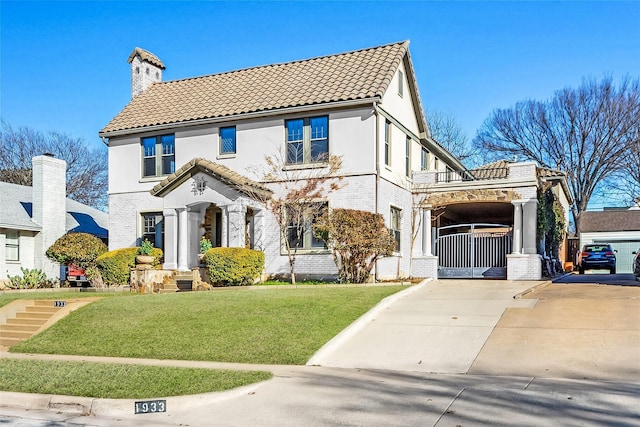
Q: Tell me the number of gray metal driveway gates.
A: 1